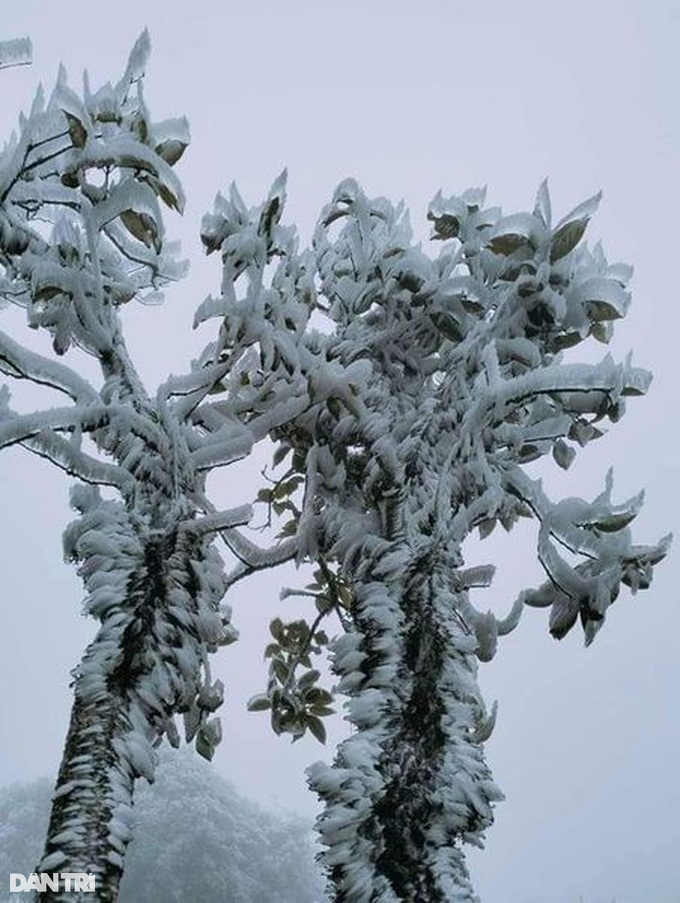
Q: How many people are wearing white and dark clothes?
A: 0